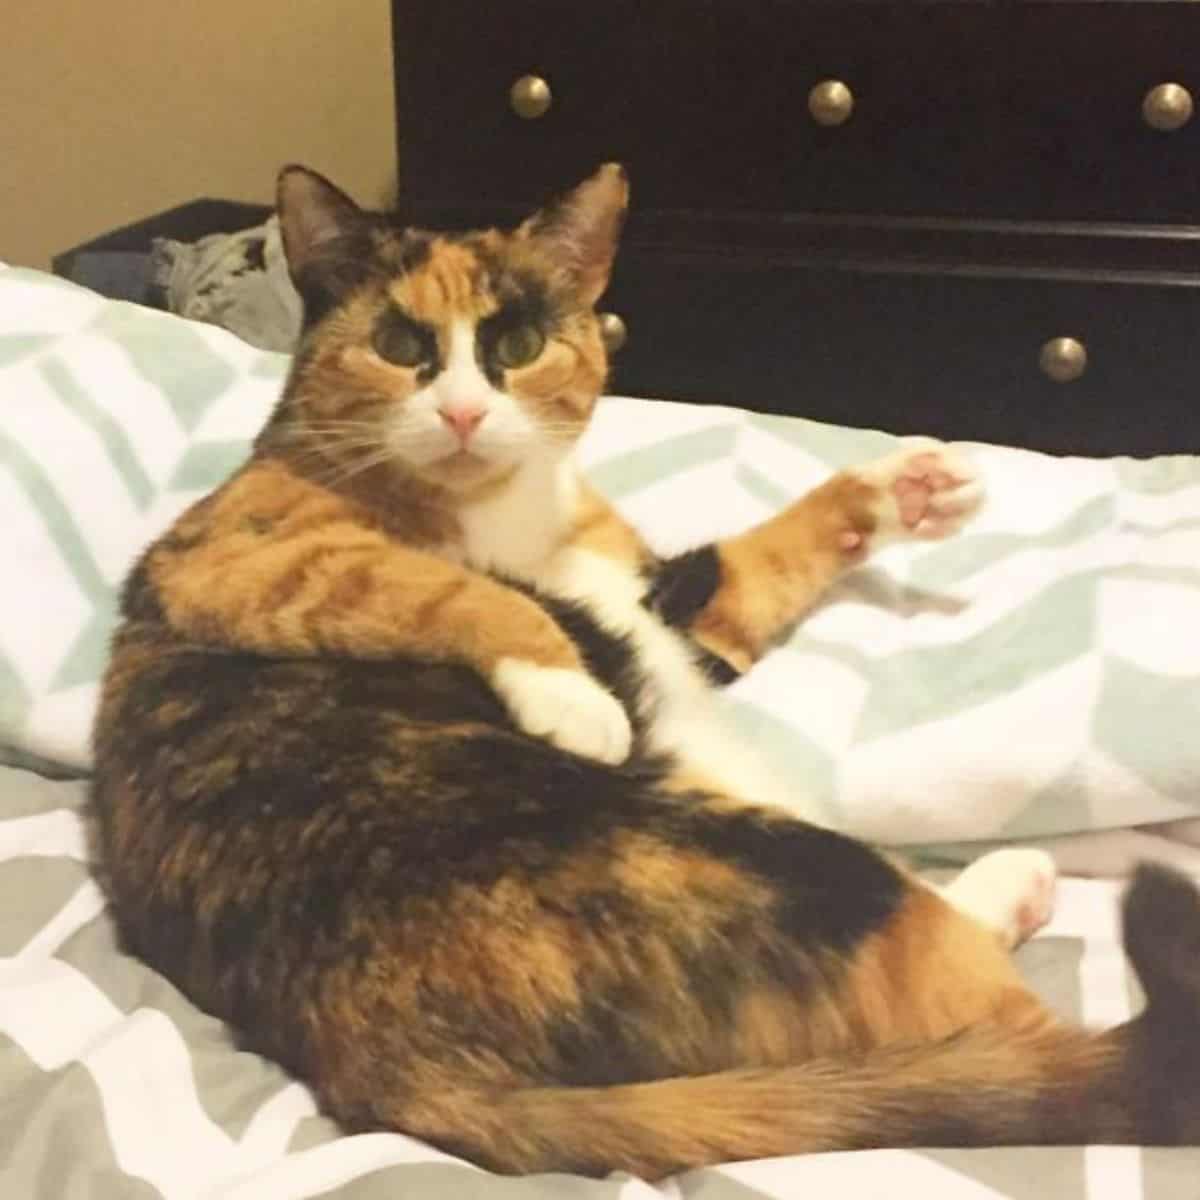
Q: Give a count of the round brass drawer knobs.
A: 5